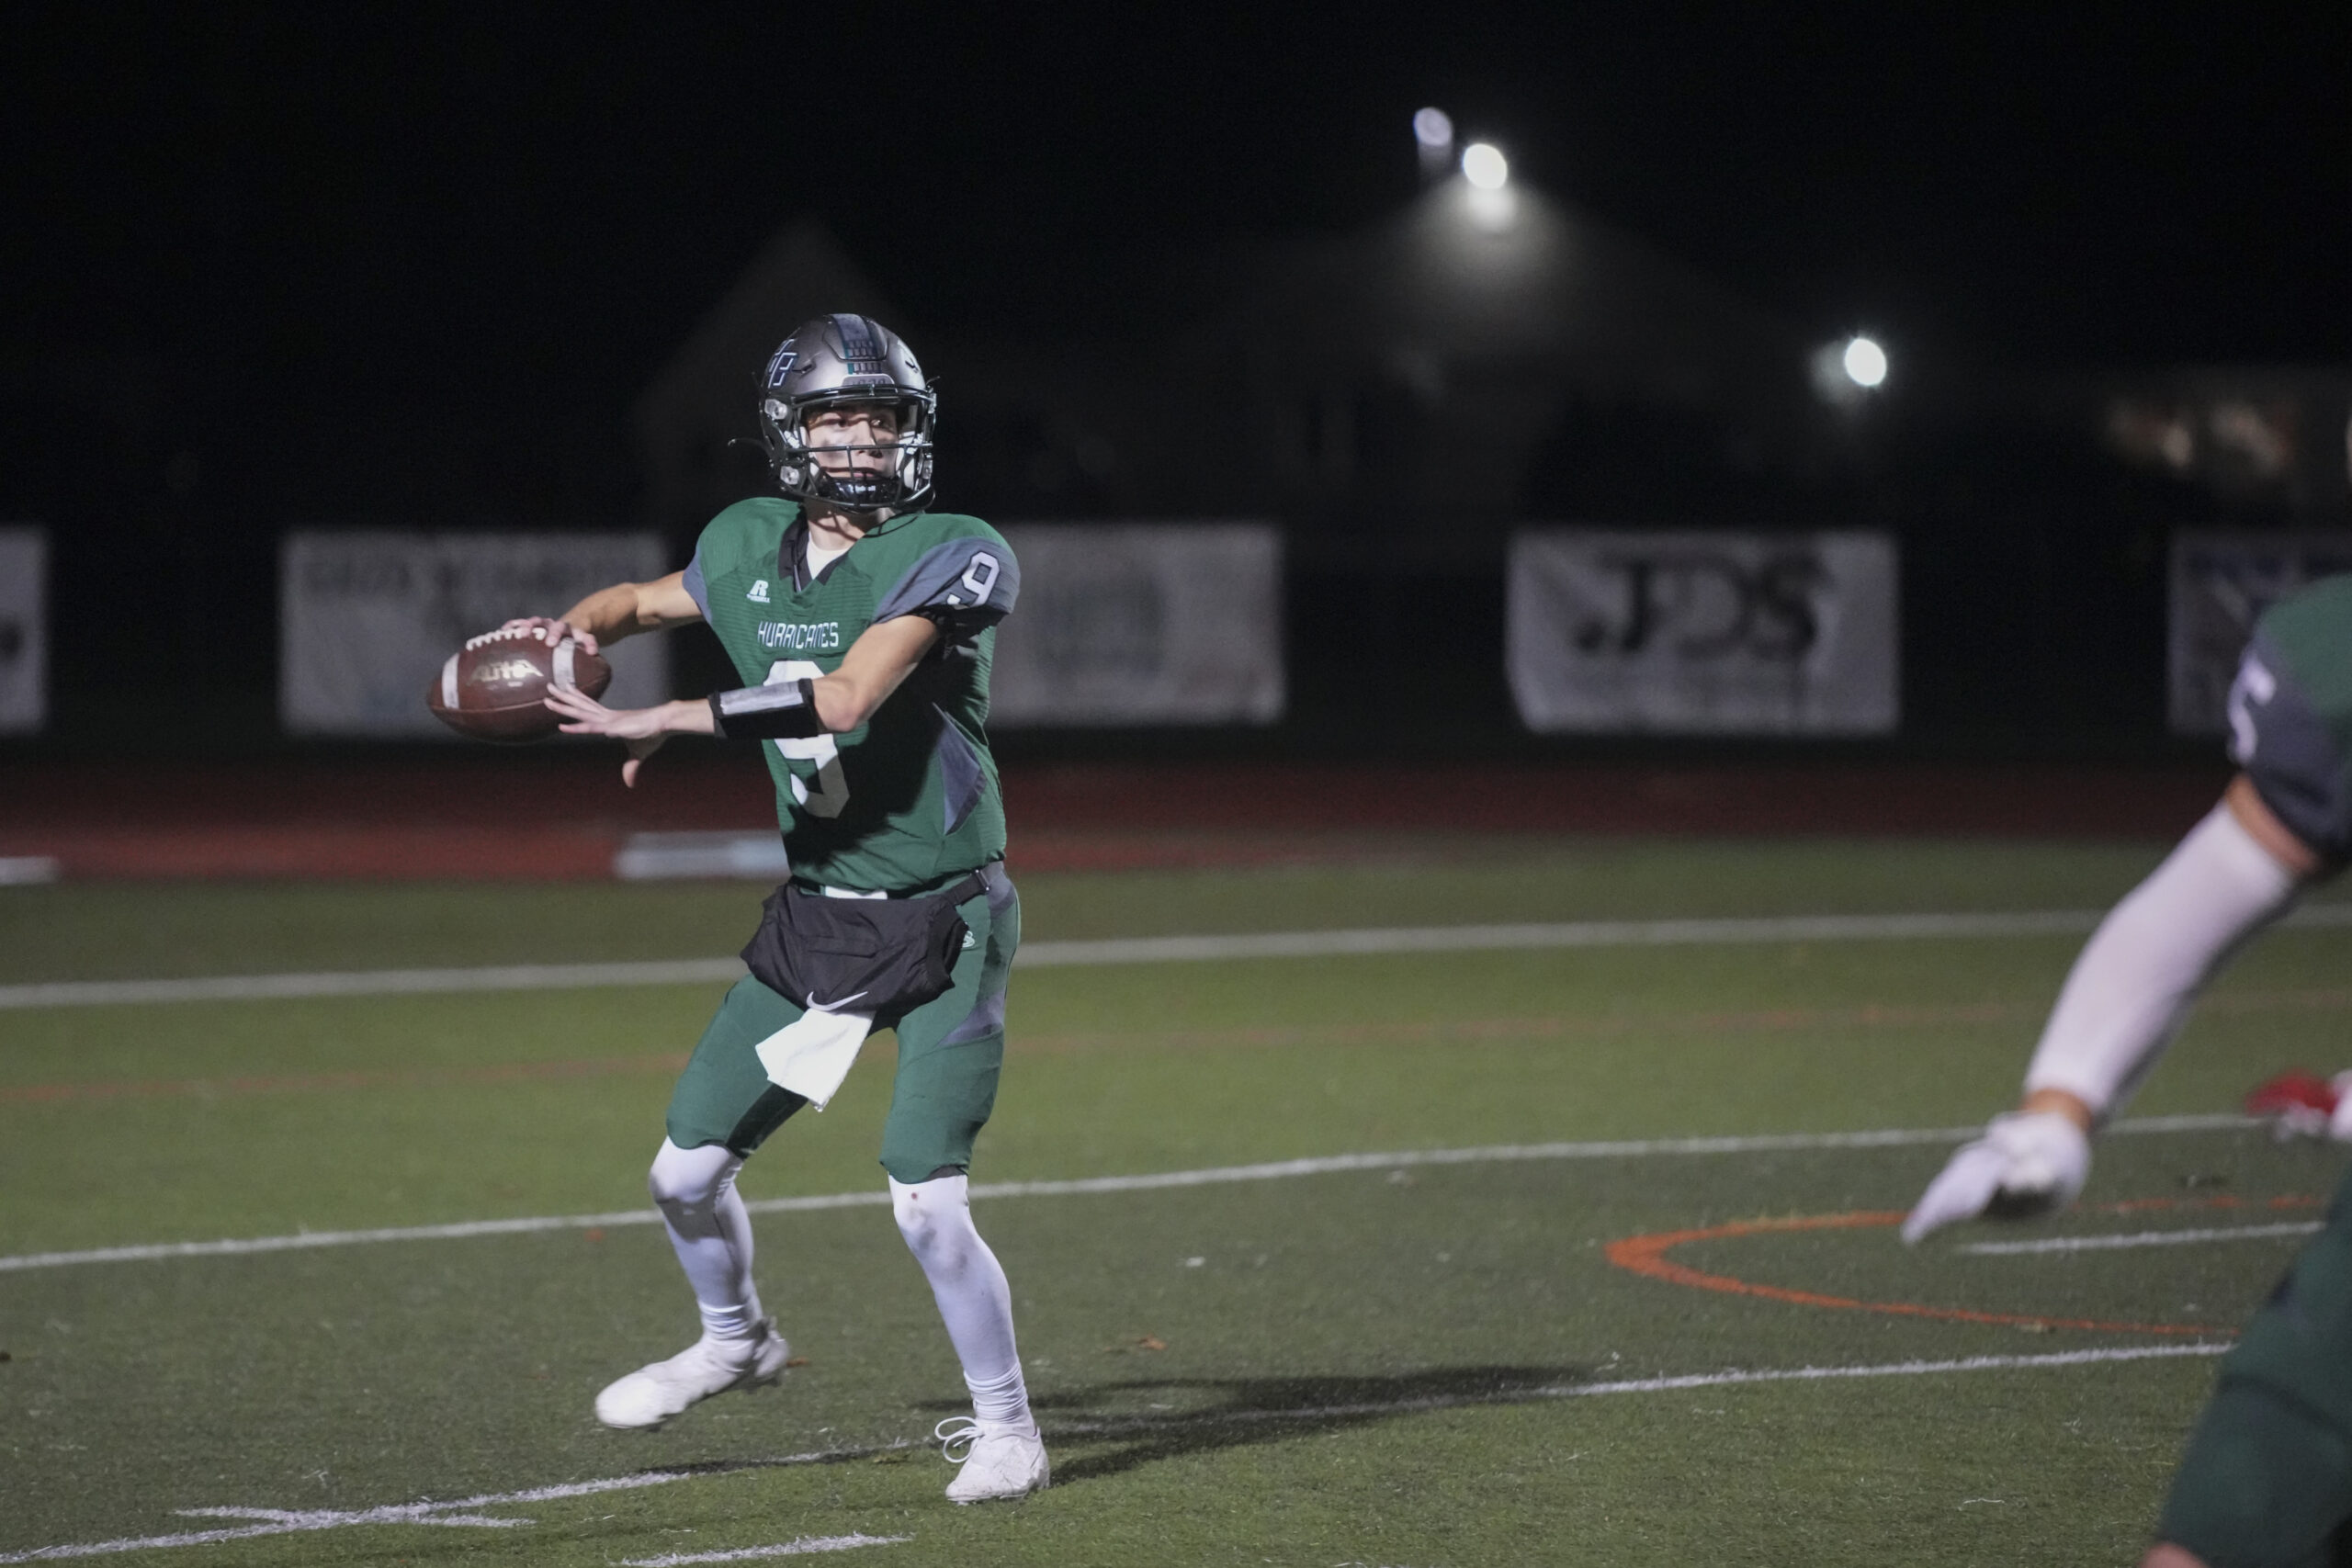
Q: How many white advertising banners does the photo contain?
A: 5